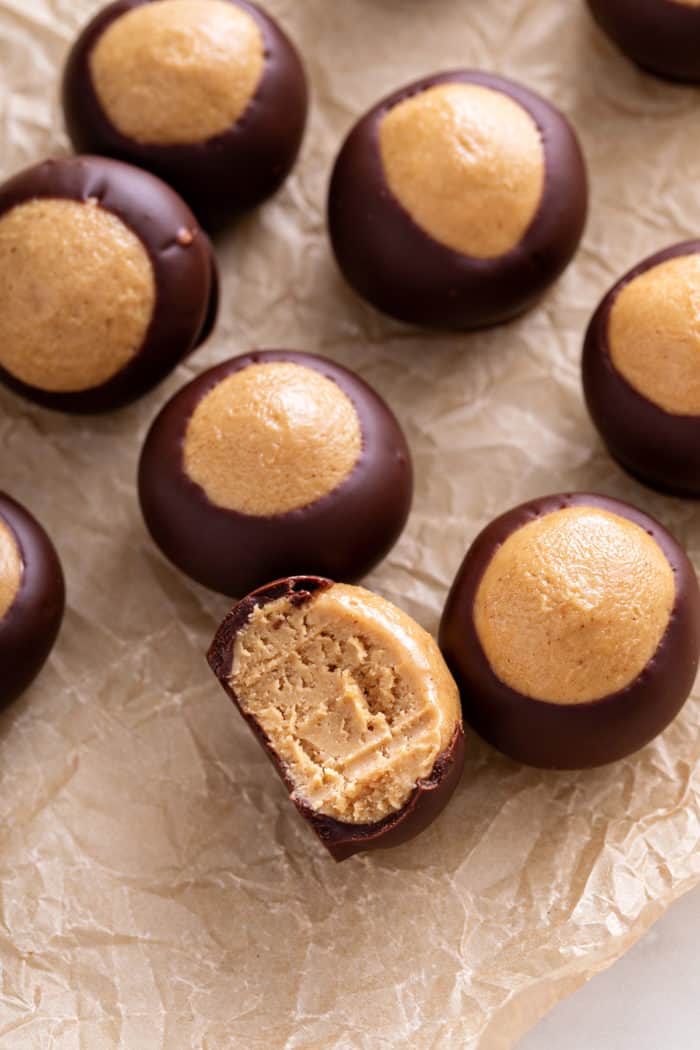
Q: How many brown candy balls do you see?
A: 9